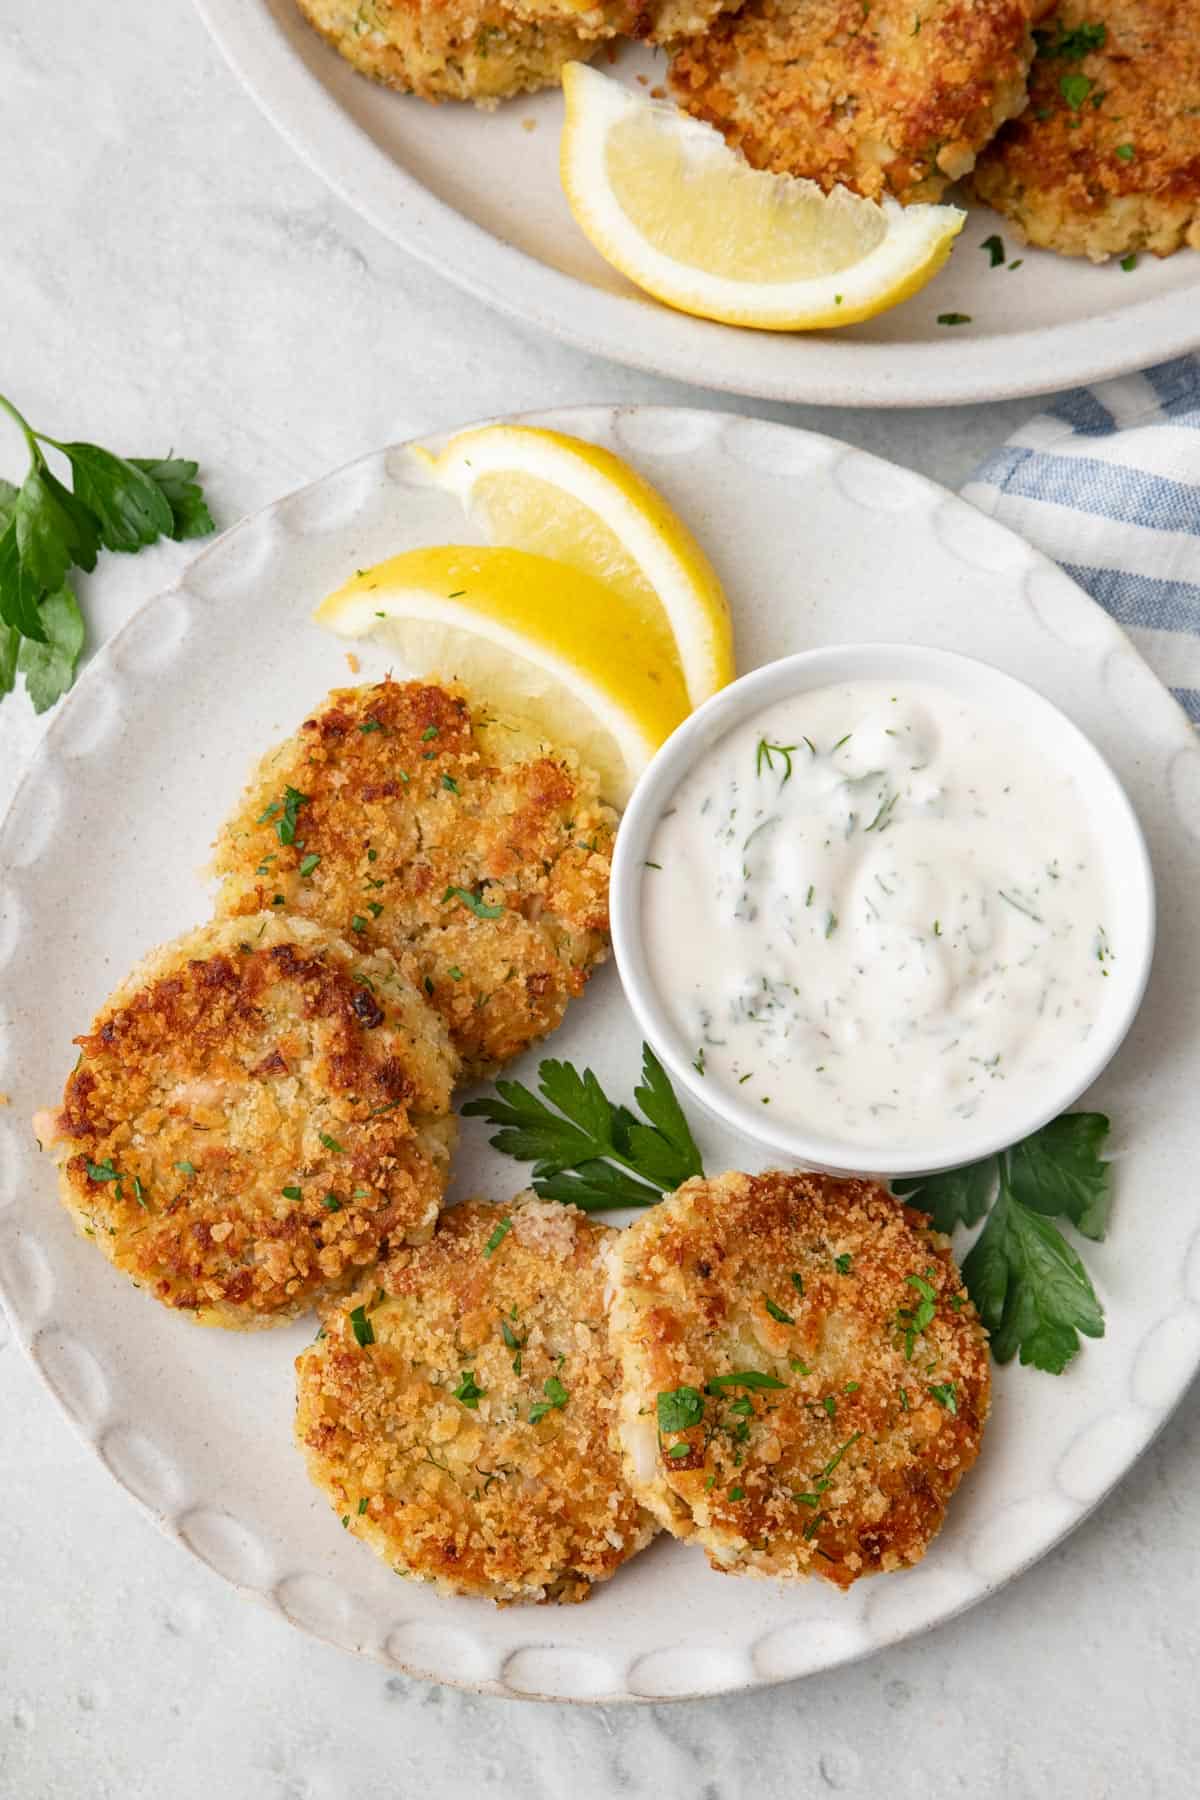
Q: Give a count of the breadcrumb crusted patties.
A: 8